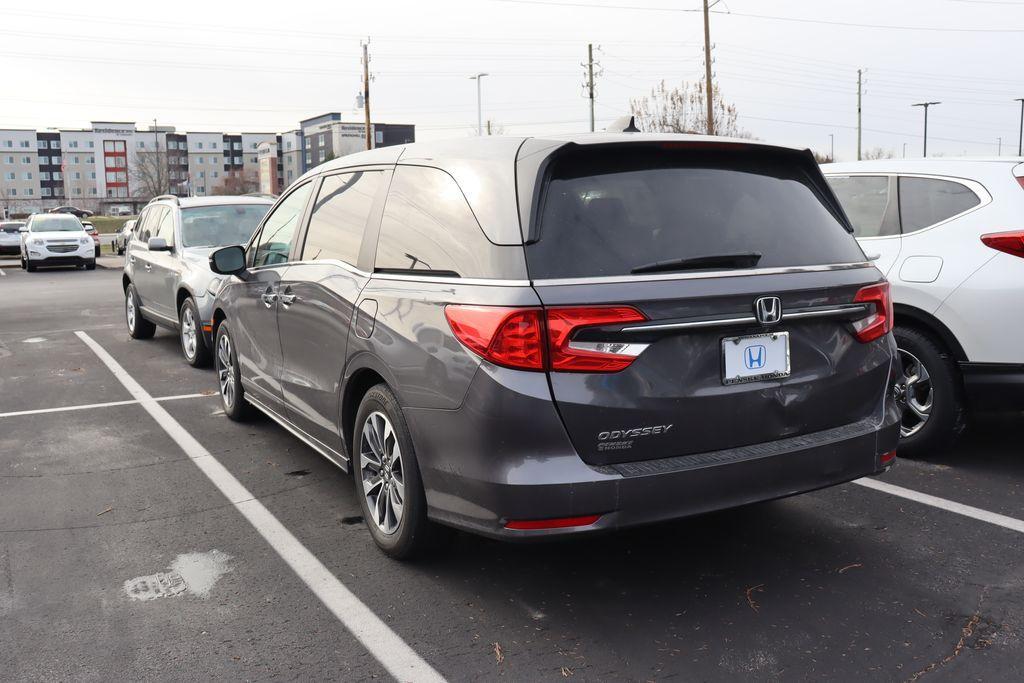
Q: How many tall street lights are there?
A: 3